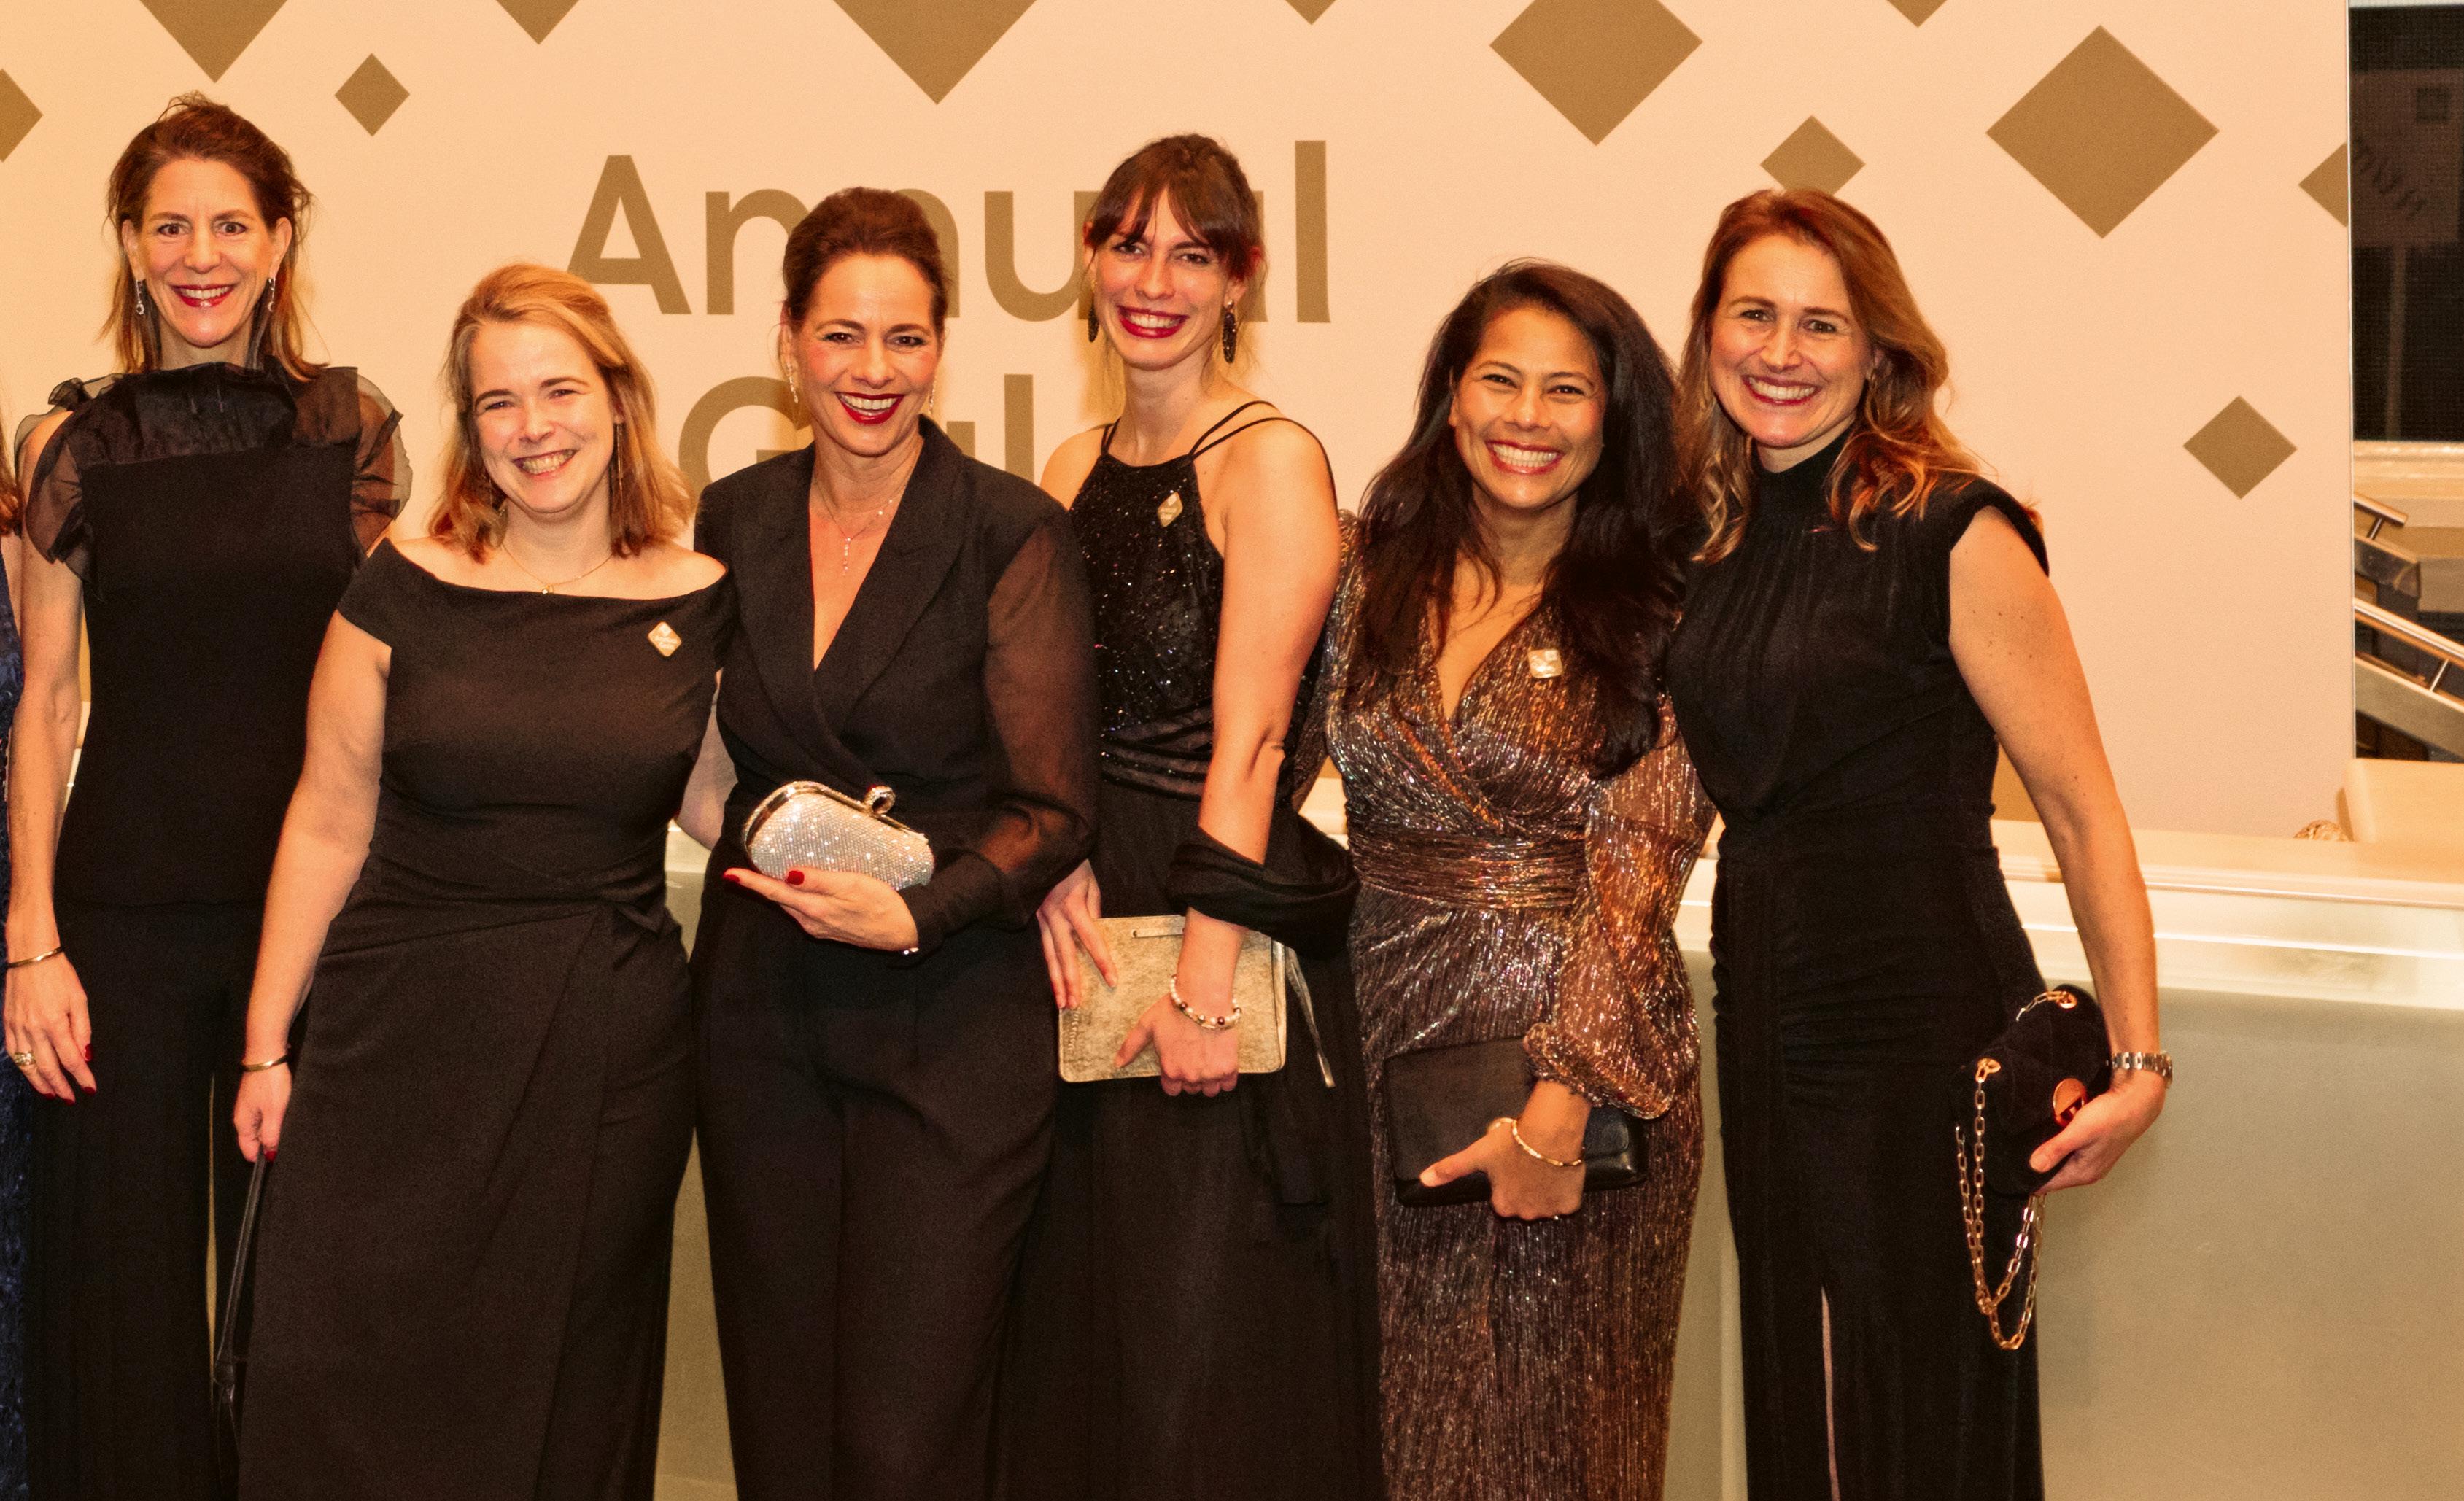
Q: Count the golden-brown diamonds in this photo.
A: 12